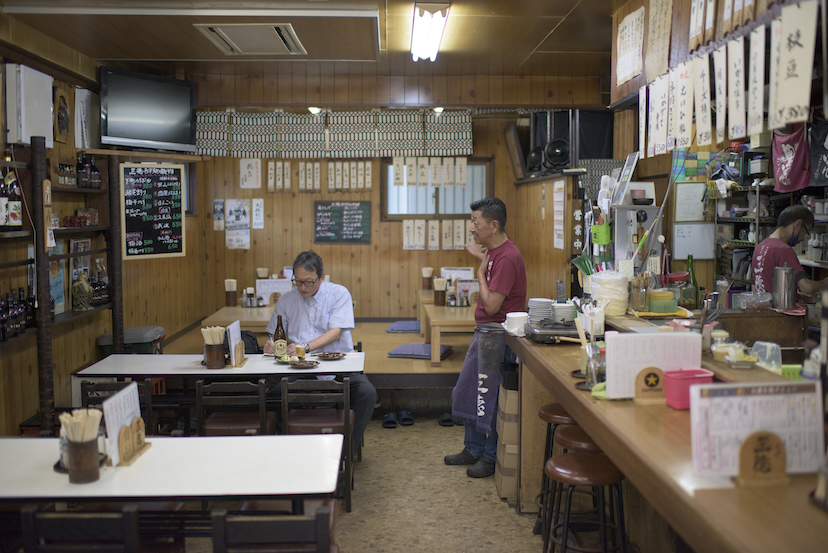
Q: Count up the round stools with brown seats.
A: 3